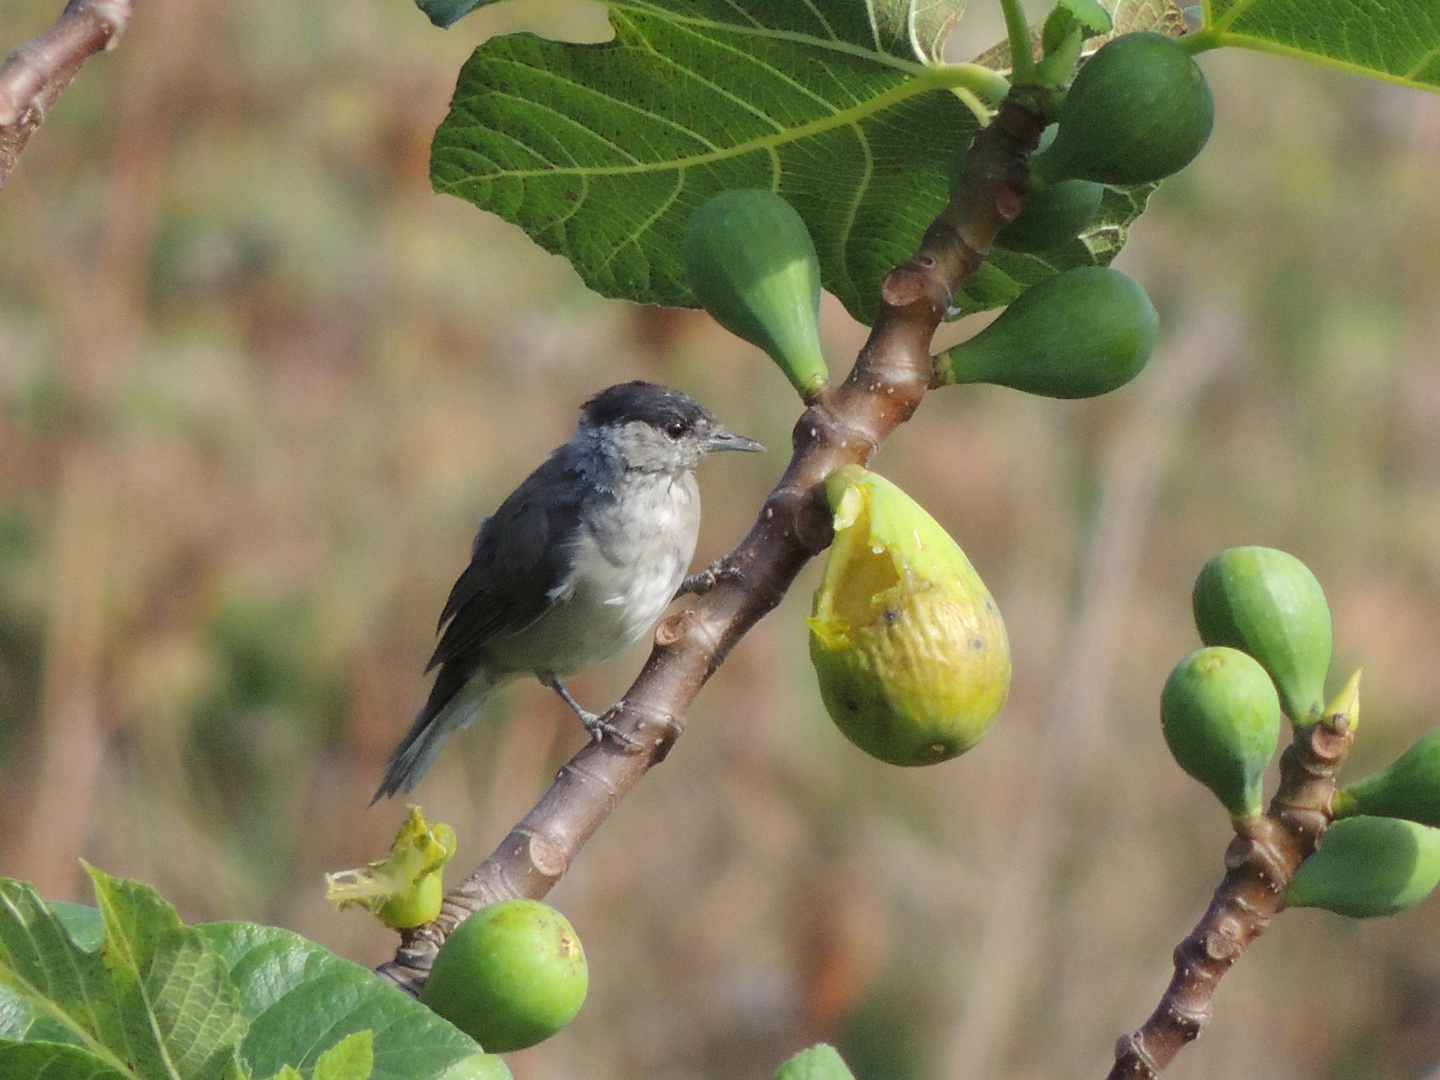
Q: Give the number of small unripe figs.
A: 9